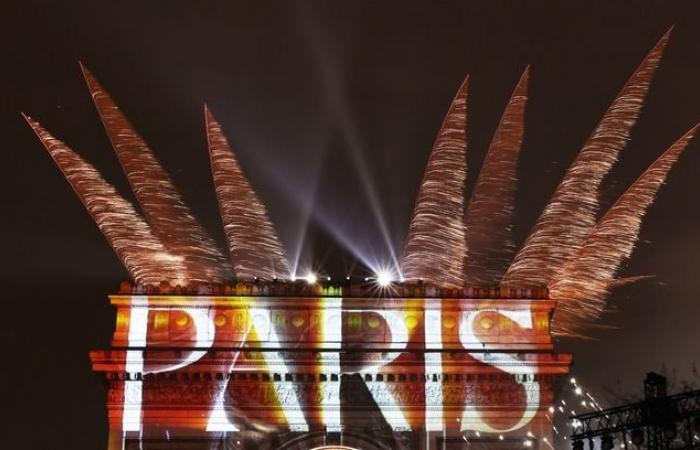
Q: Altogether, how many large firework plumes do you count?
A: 7